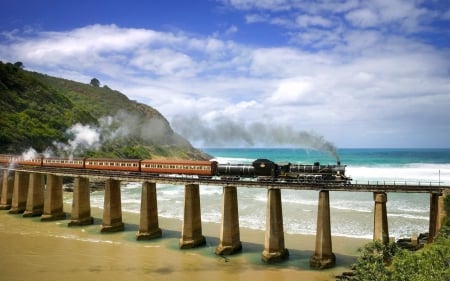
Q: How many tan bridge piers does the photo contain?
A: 13